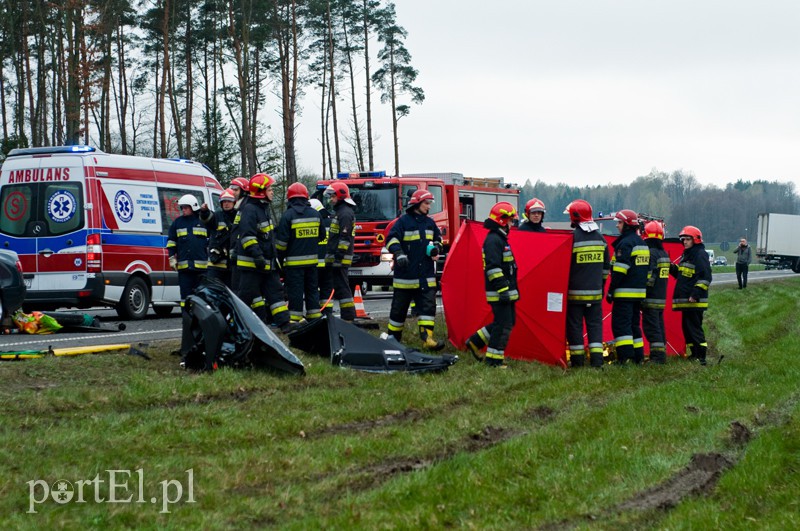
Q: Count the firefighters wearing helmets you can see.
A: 14